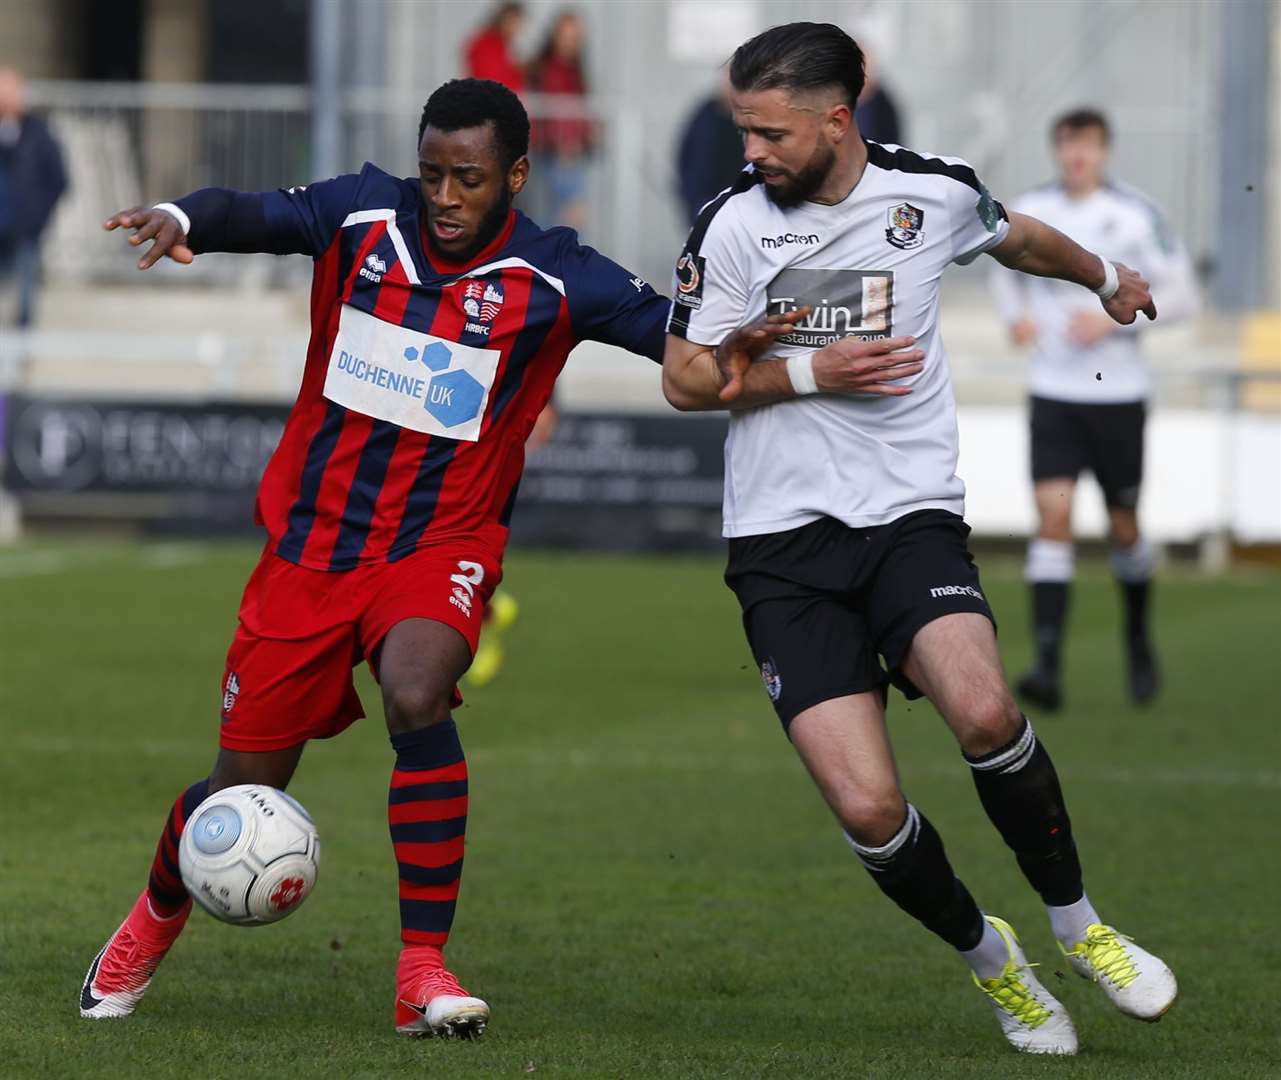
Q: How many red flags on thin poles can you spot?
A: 0